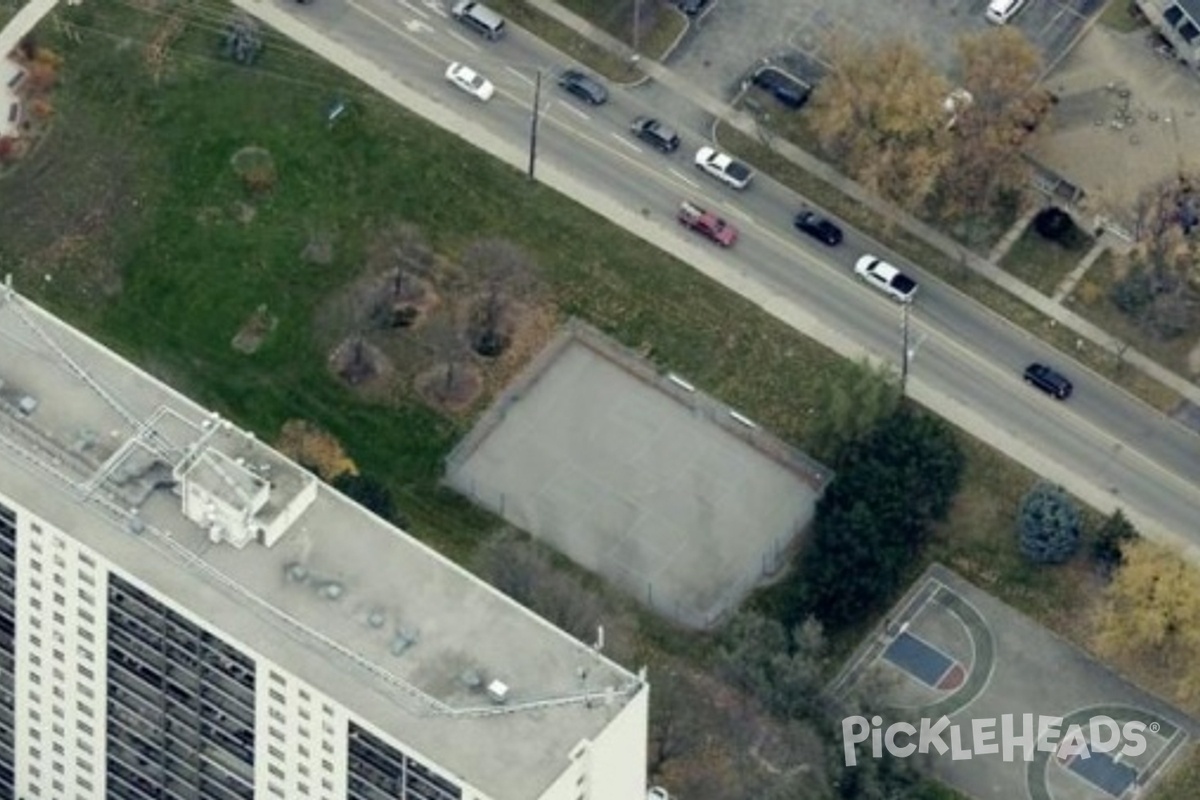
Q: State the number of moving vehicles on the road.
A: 9